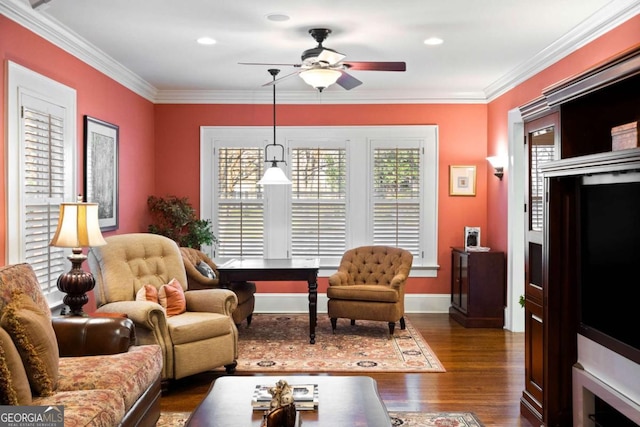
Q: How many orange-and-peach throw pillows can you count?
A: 2